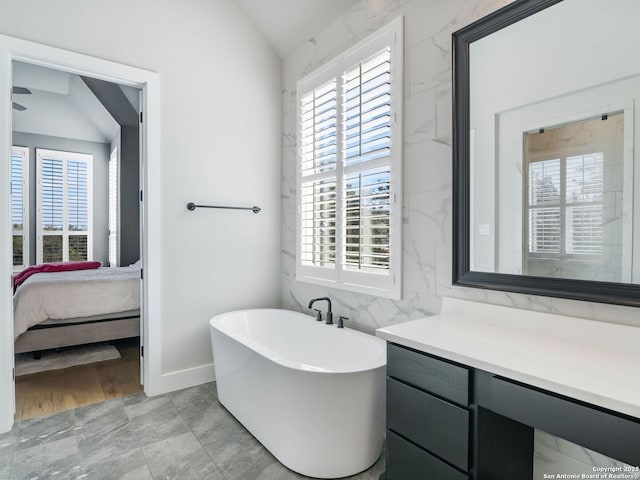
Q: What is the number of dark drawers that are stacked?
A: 3